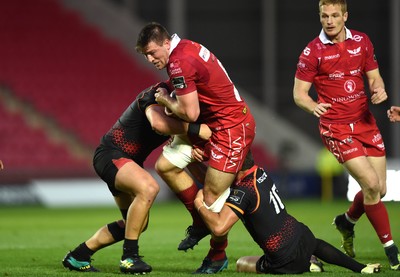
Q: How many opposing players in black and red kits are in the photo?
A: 2